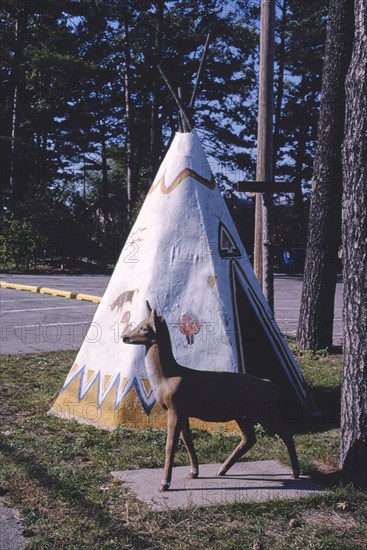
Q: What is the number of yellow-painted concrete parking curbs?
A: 3